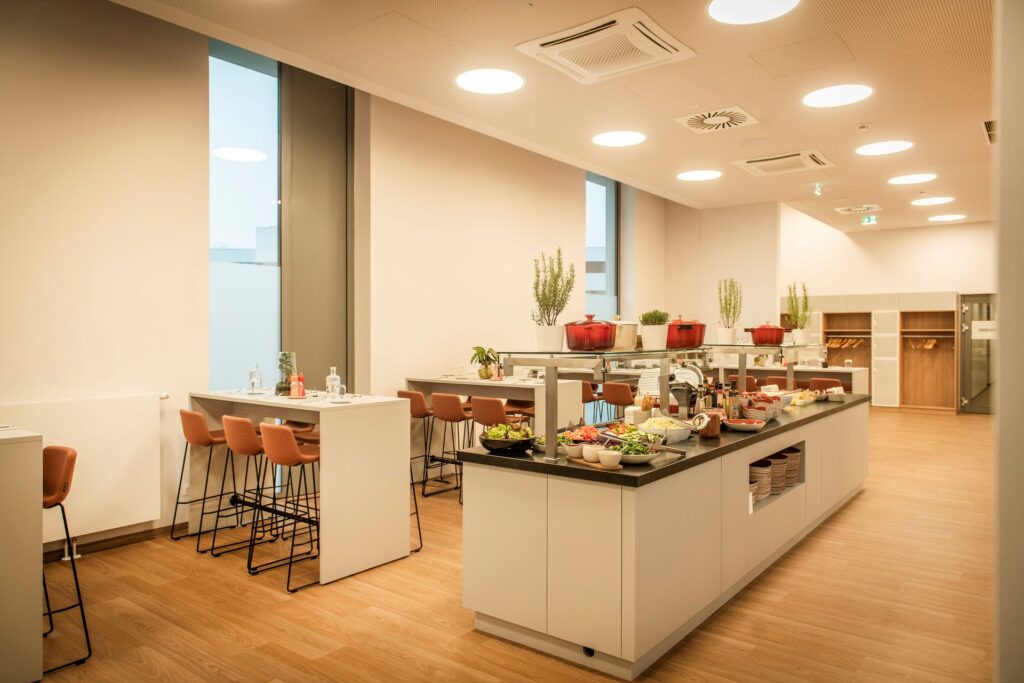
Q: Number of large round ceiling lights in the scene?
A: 9